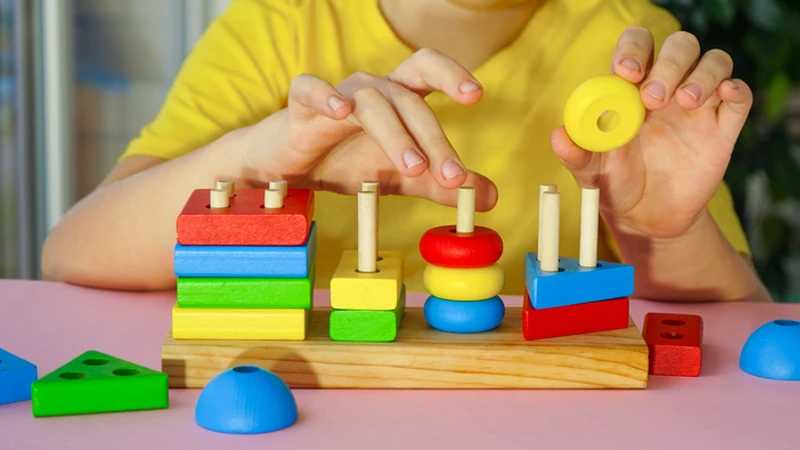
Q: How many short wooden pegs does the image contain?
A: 4